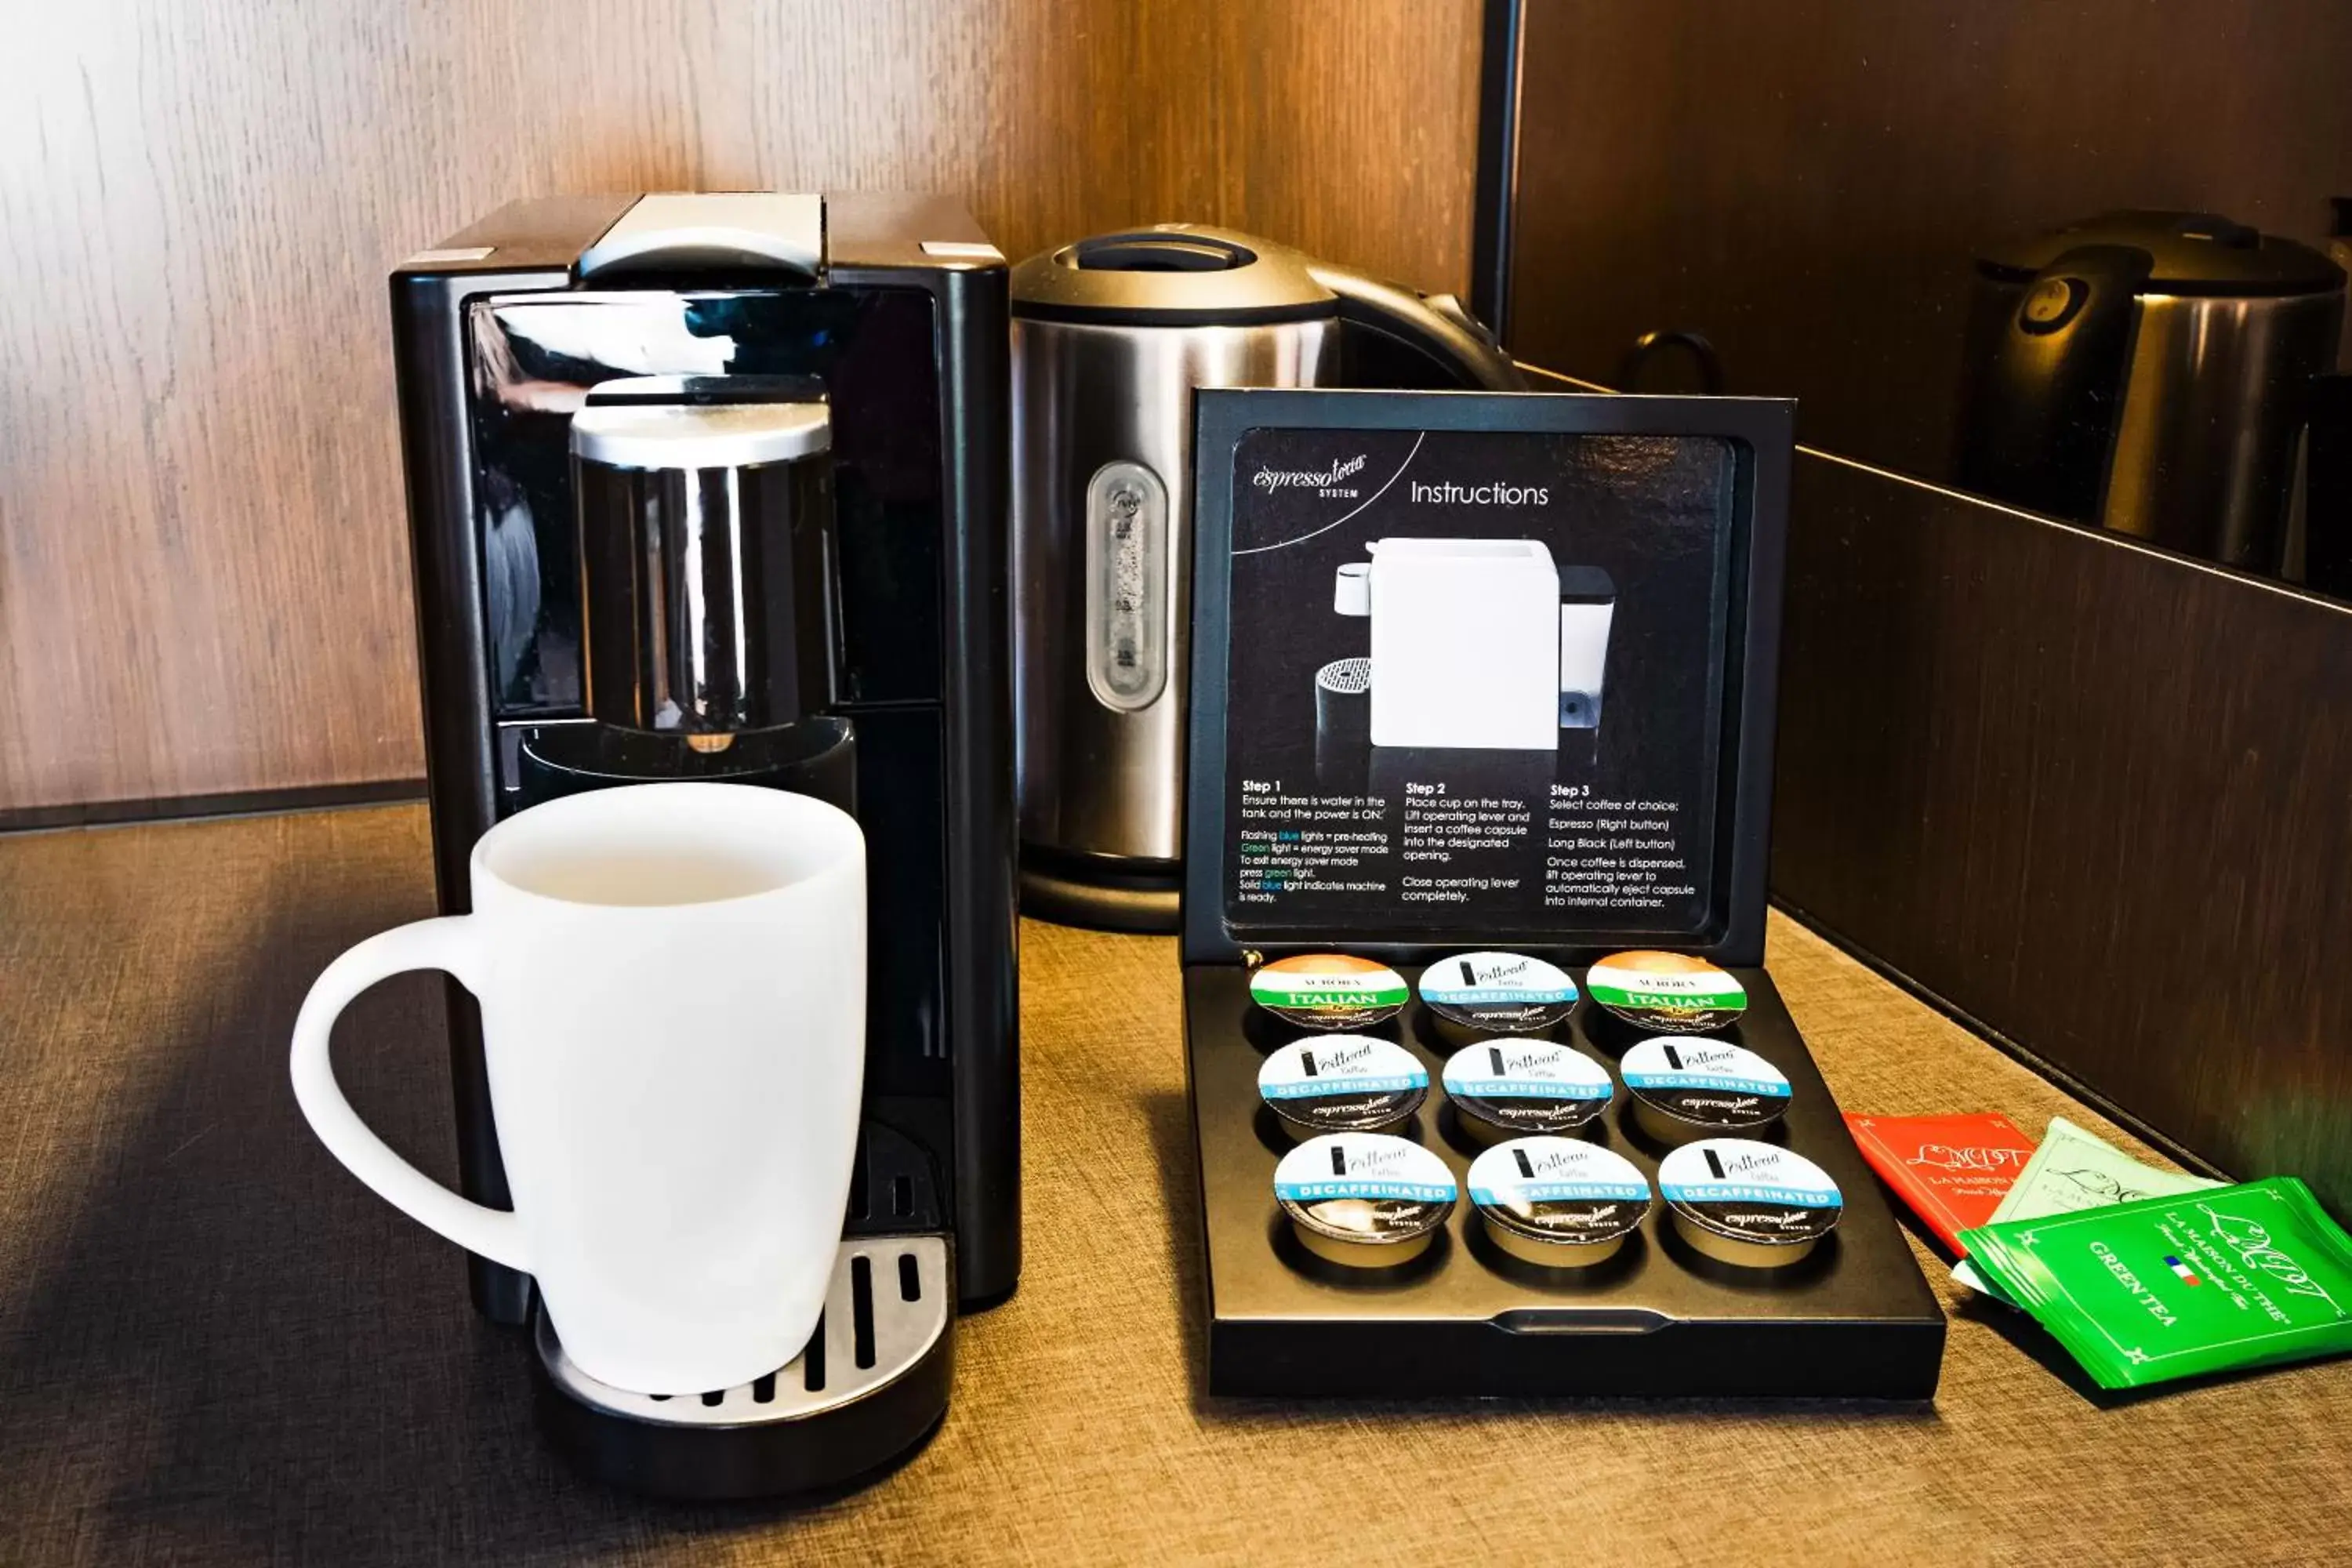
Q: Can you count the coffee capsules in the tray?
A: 9